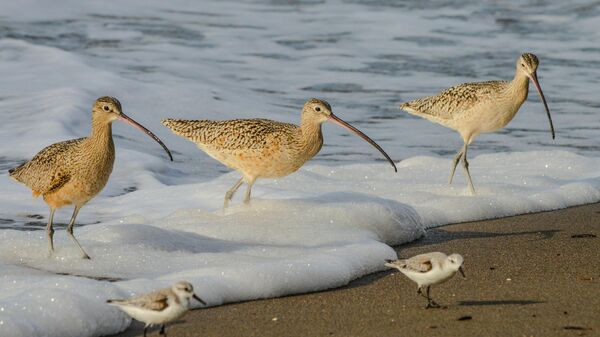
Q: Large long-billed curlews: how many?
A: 3